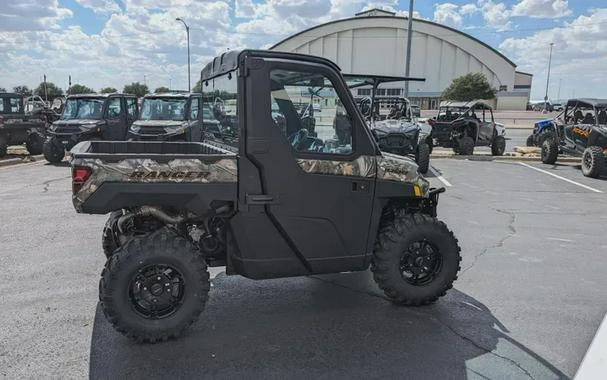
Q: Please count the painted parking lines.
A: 2